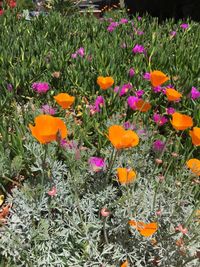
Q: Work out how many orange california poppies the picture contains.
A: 13